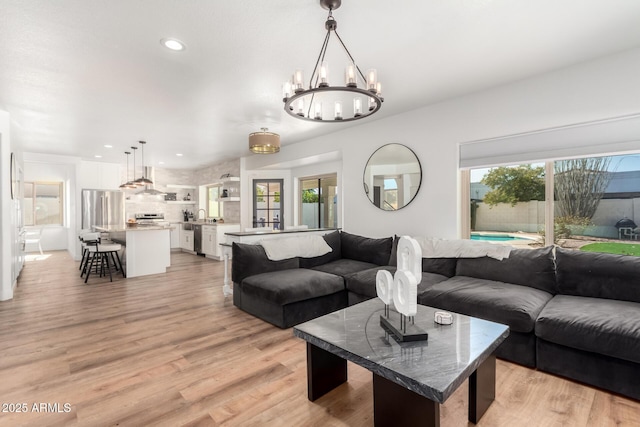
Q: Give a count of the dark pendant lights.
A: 3